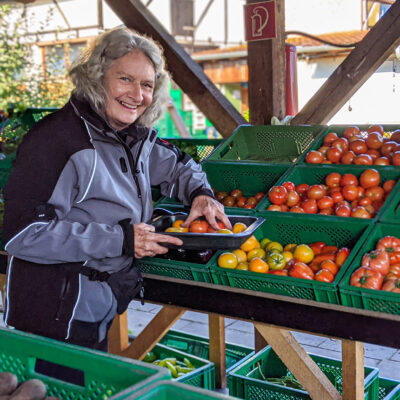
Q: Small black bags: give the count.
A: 1